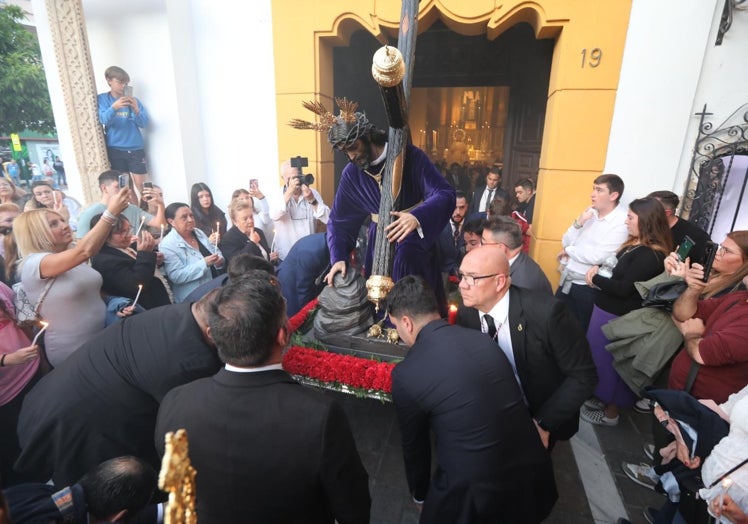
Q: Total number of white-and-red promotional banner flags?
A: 0